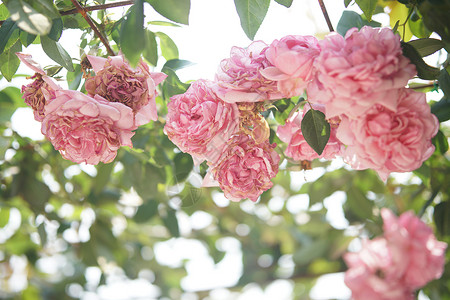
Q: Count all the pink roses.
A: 12